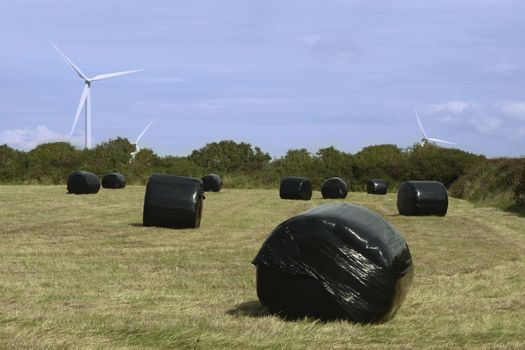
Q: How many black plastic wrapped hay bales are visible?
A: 9